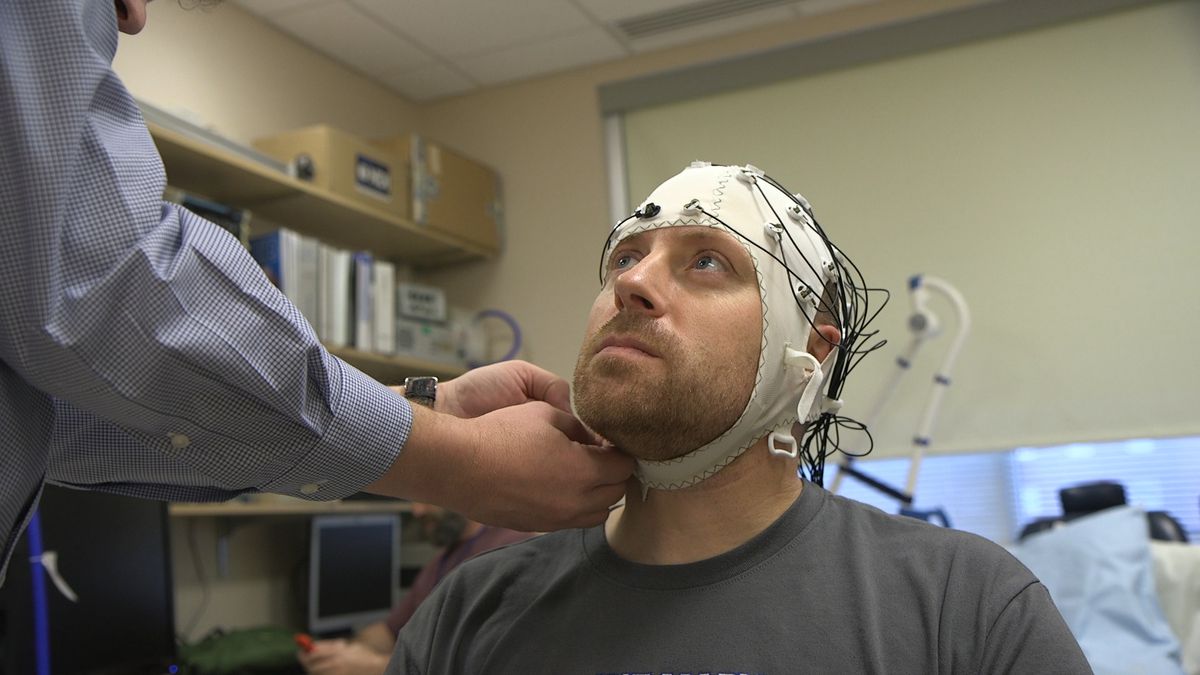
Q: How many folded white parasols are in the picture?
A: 0